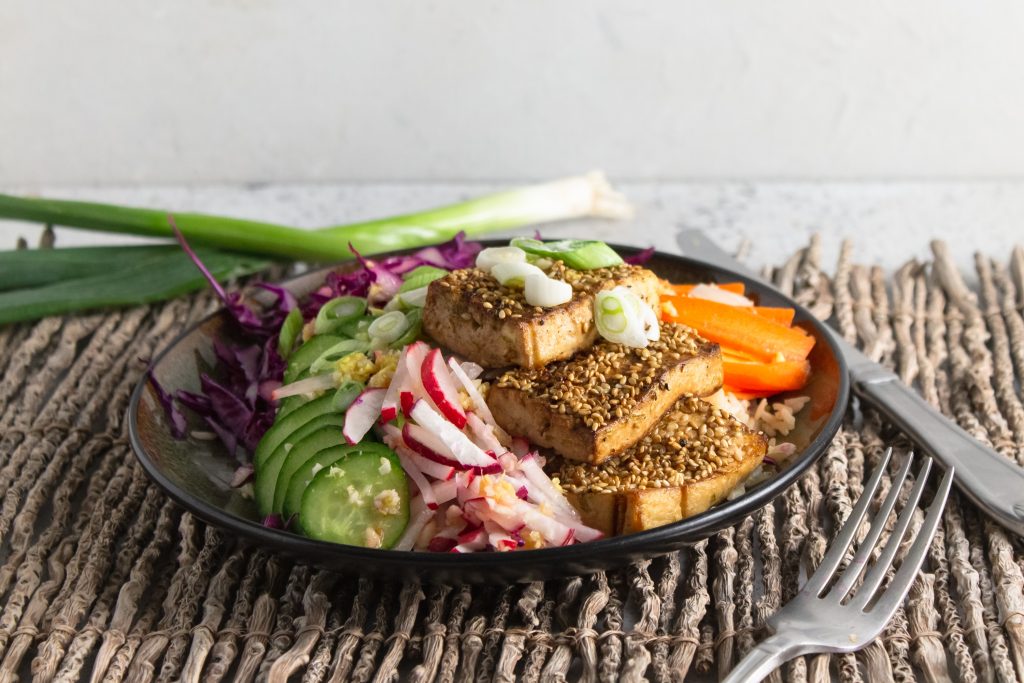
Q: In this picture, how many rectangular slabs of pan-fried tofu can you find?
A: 3